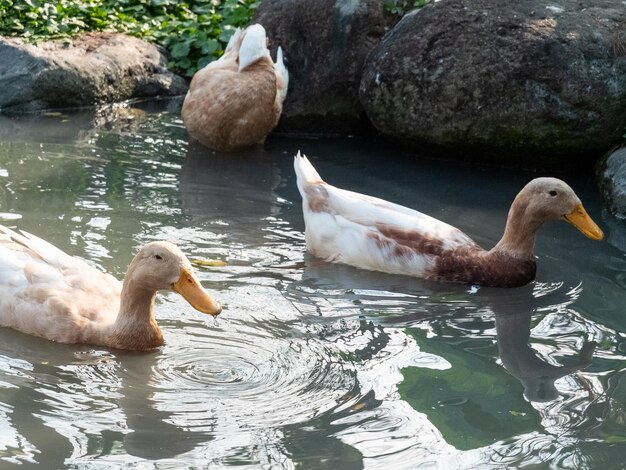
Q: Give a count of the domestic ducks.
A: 3